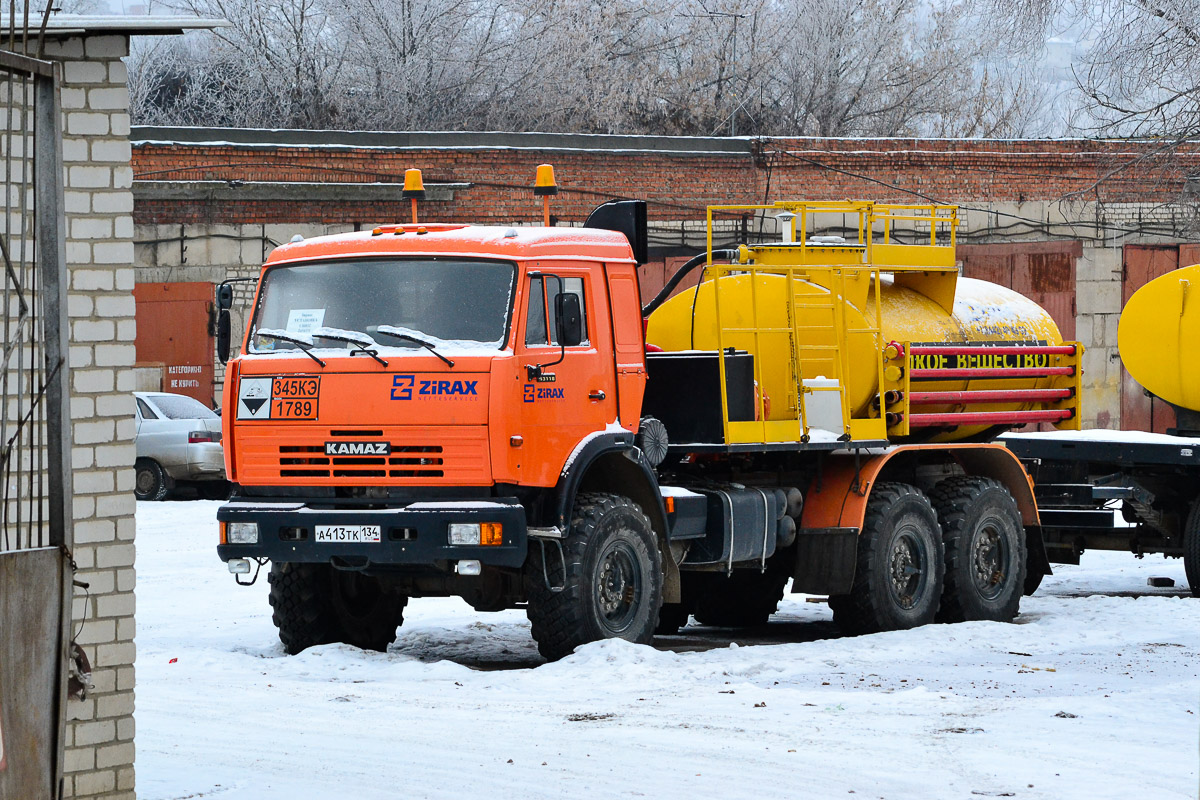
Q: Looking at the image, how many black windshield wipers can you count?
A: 3